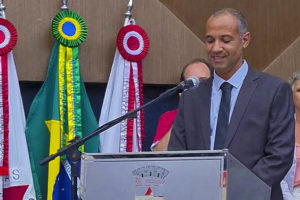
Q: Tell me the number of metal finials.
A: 3